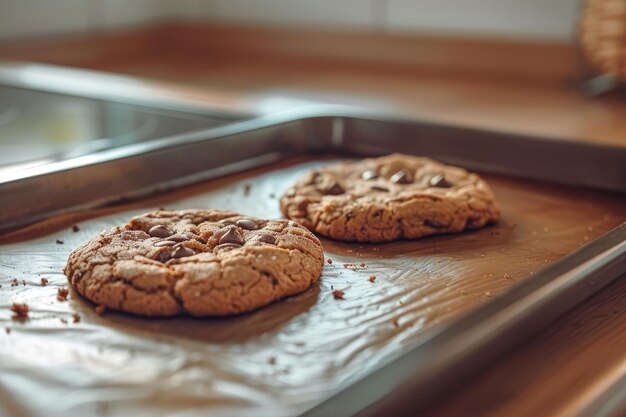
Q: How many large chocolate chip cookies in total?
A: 2